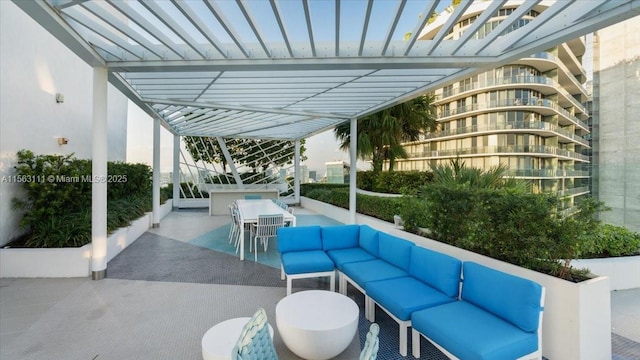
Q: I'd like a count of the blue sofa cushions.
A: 11